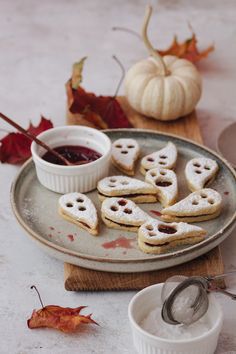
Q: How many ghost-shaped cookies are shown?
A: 9